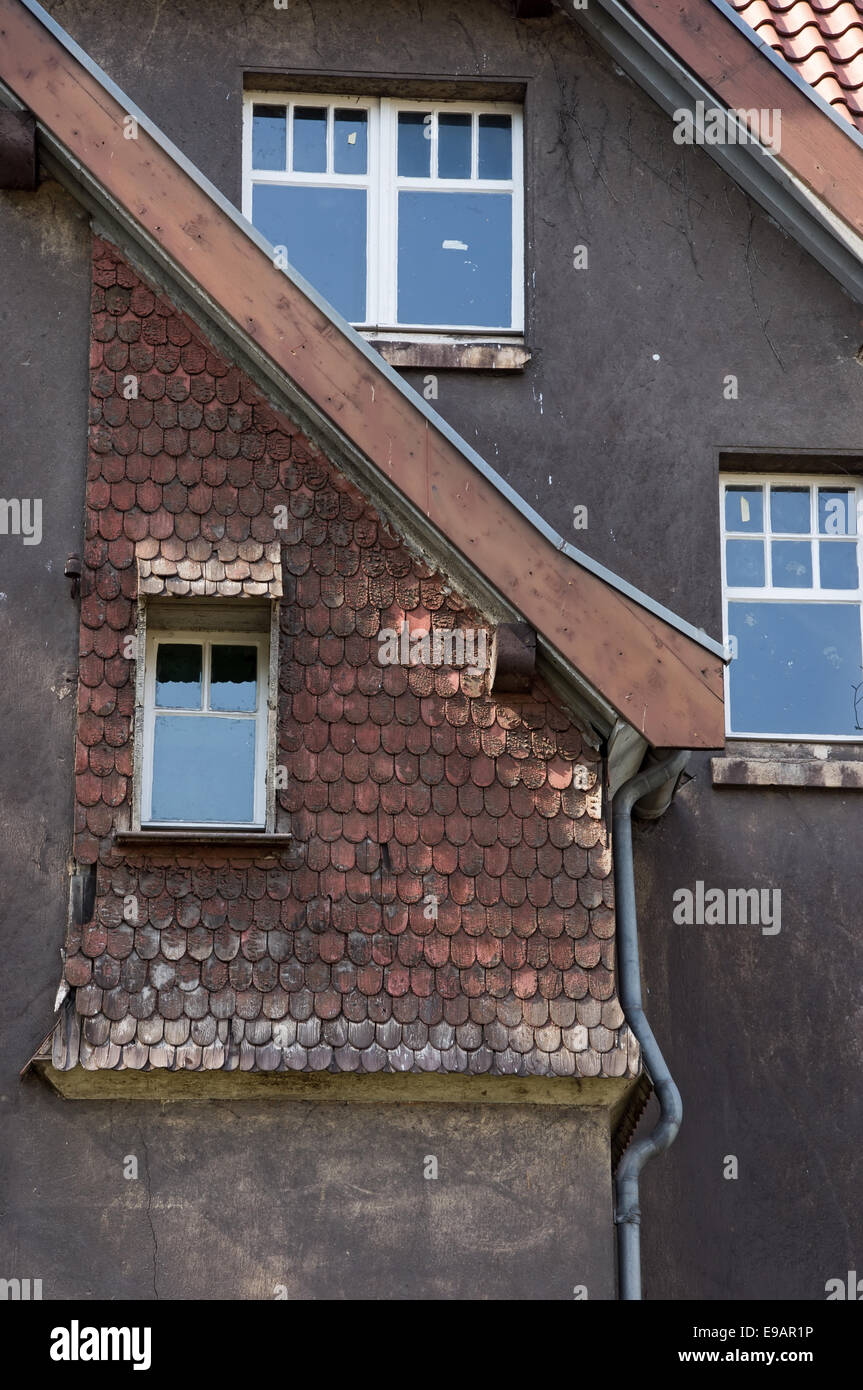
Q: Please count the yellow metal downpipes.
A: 0